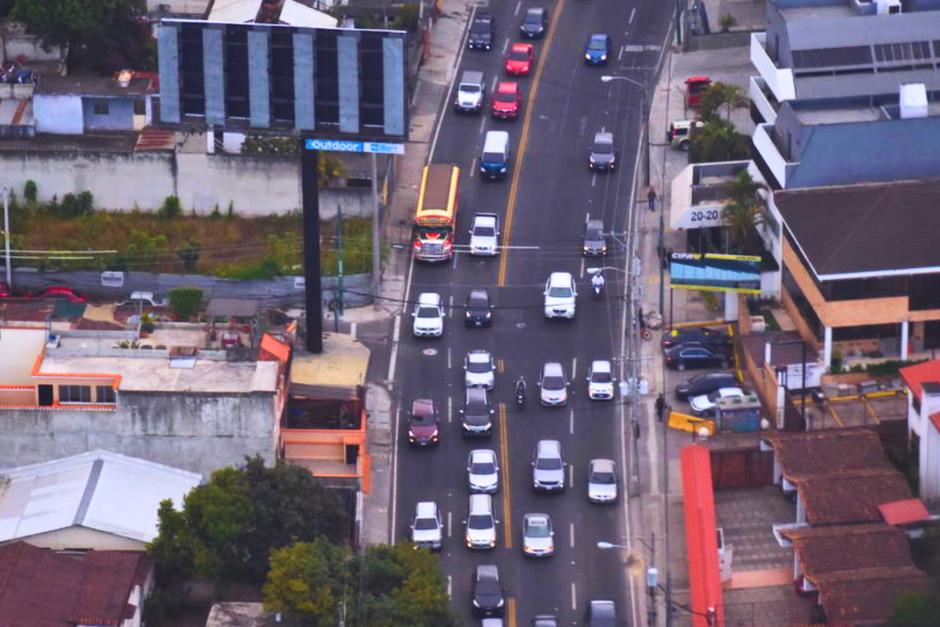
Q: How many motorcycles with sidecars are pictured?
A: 0